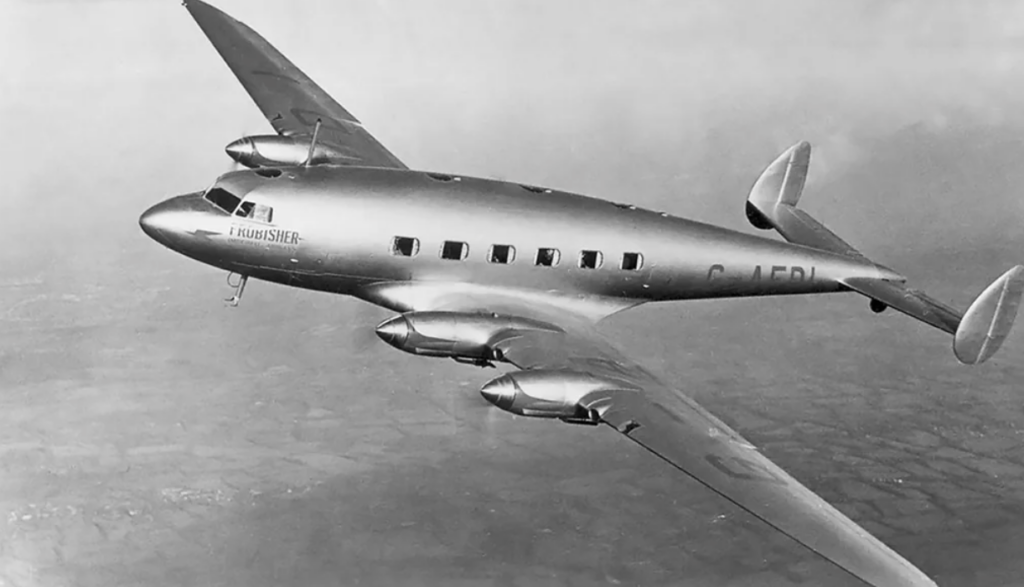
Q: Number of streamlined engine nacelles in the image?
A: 3